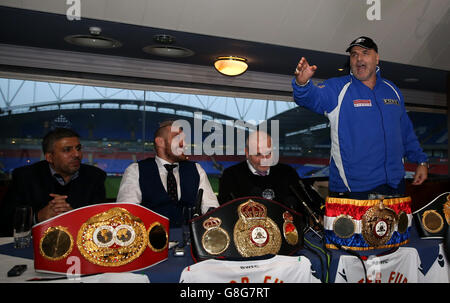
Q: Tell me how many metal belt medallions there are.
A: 11